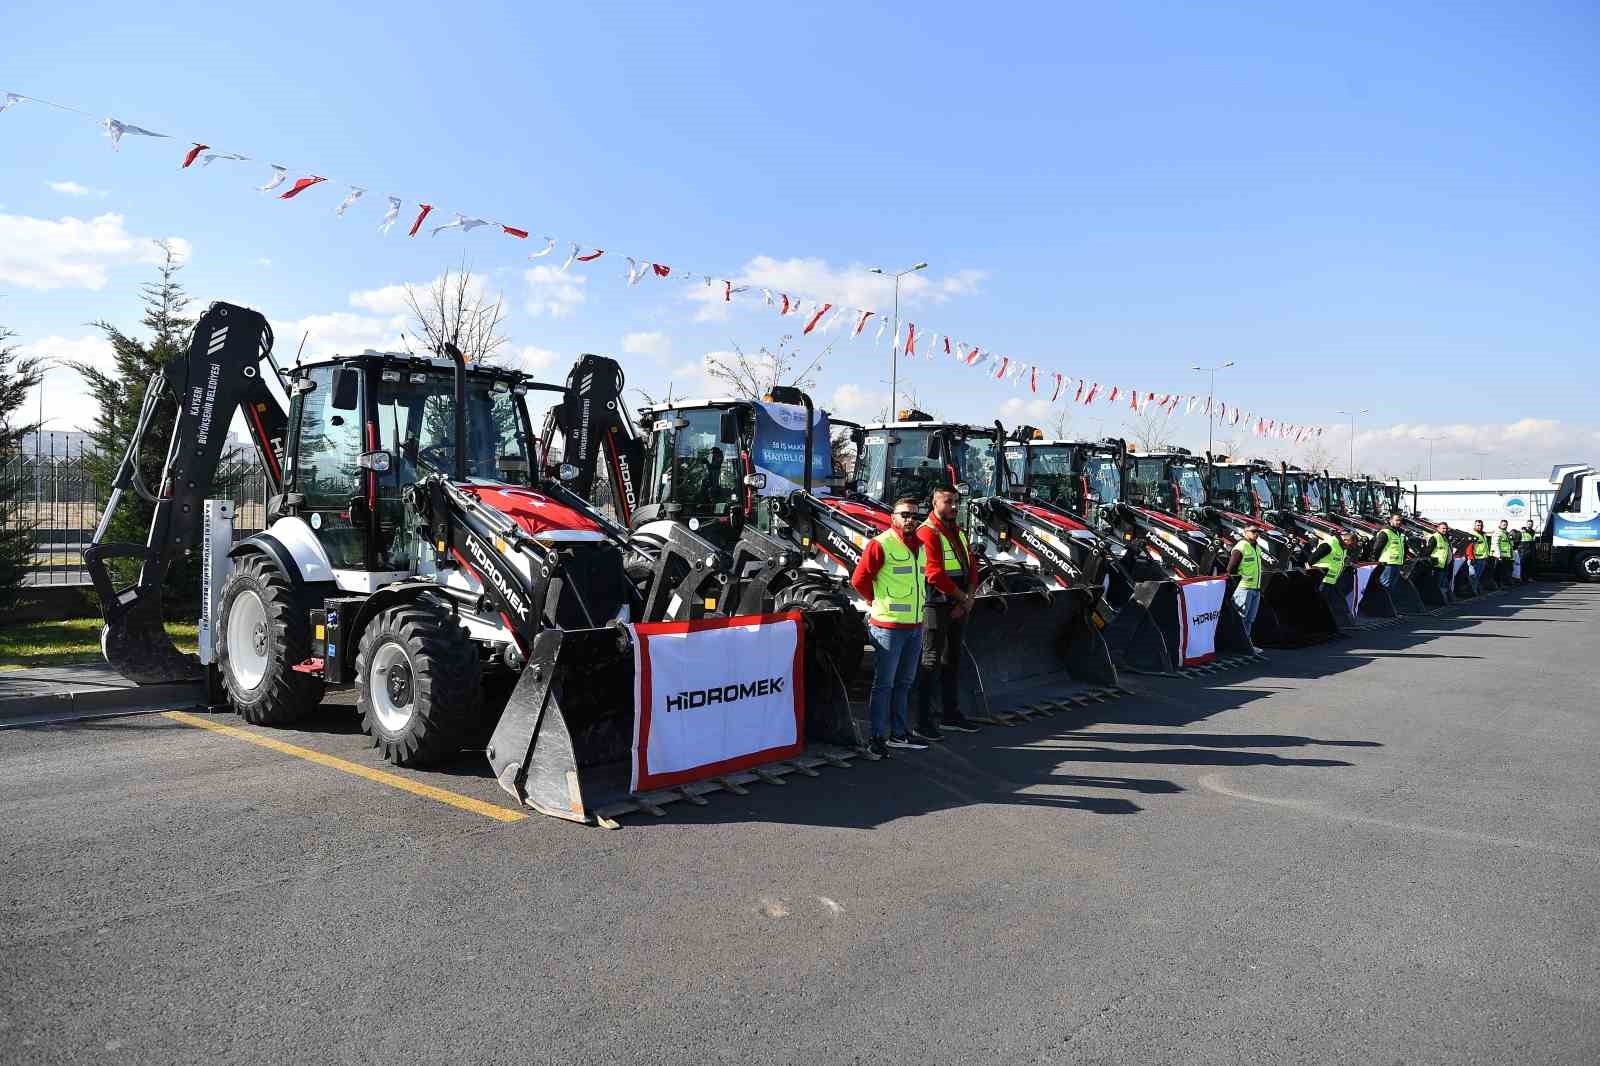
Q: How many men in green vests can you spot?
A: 9